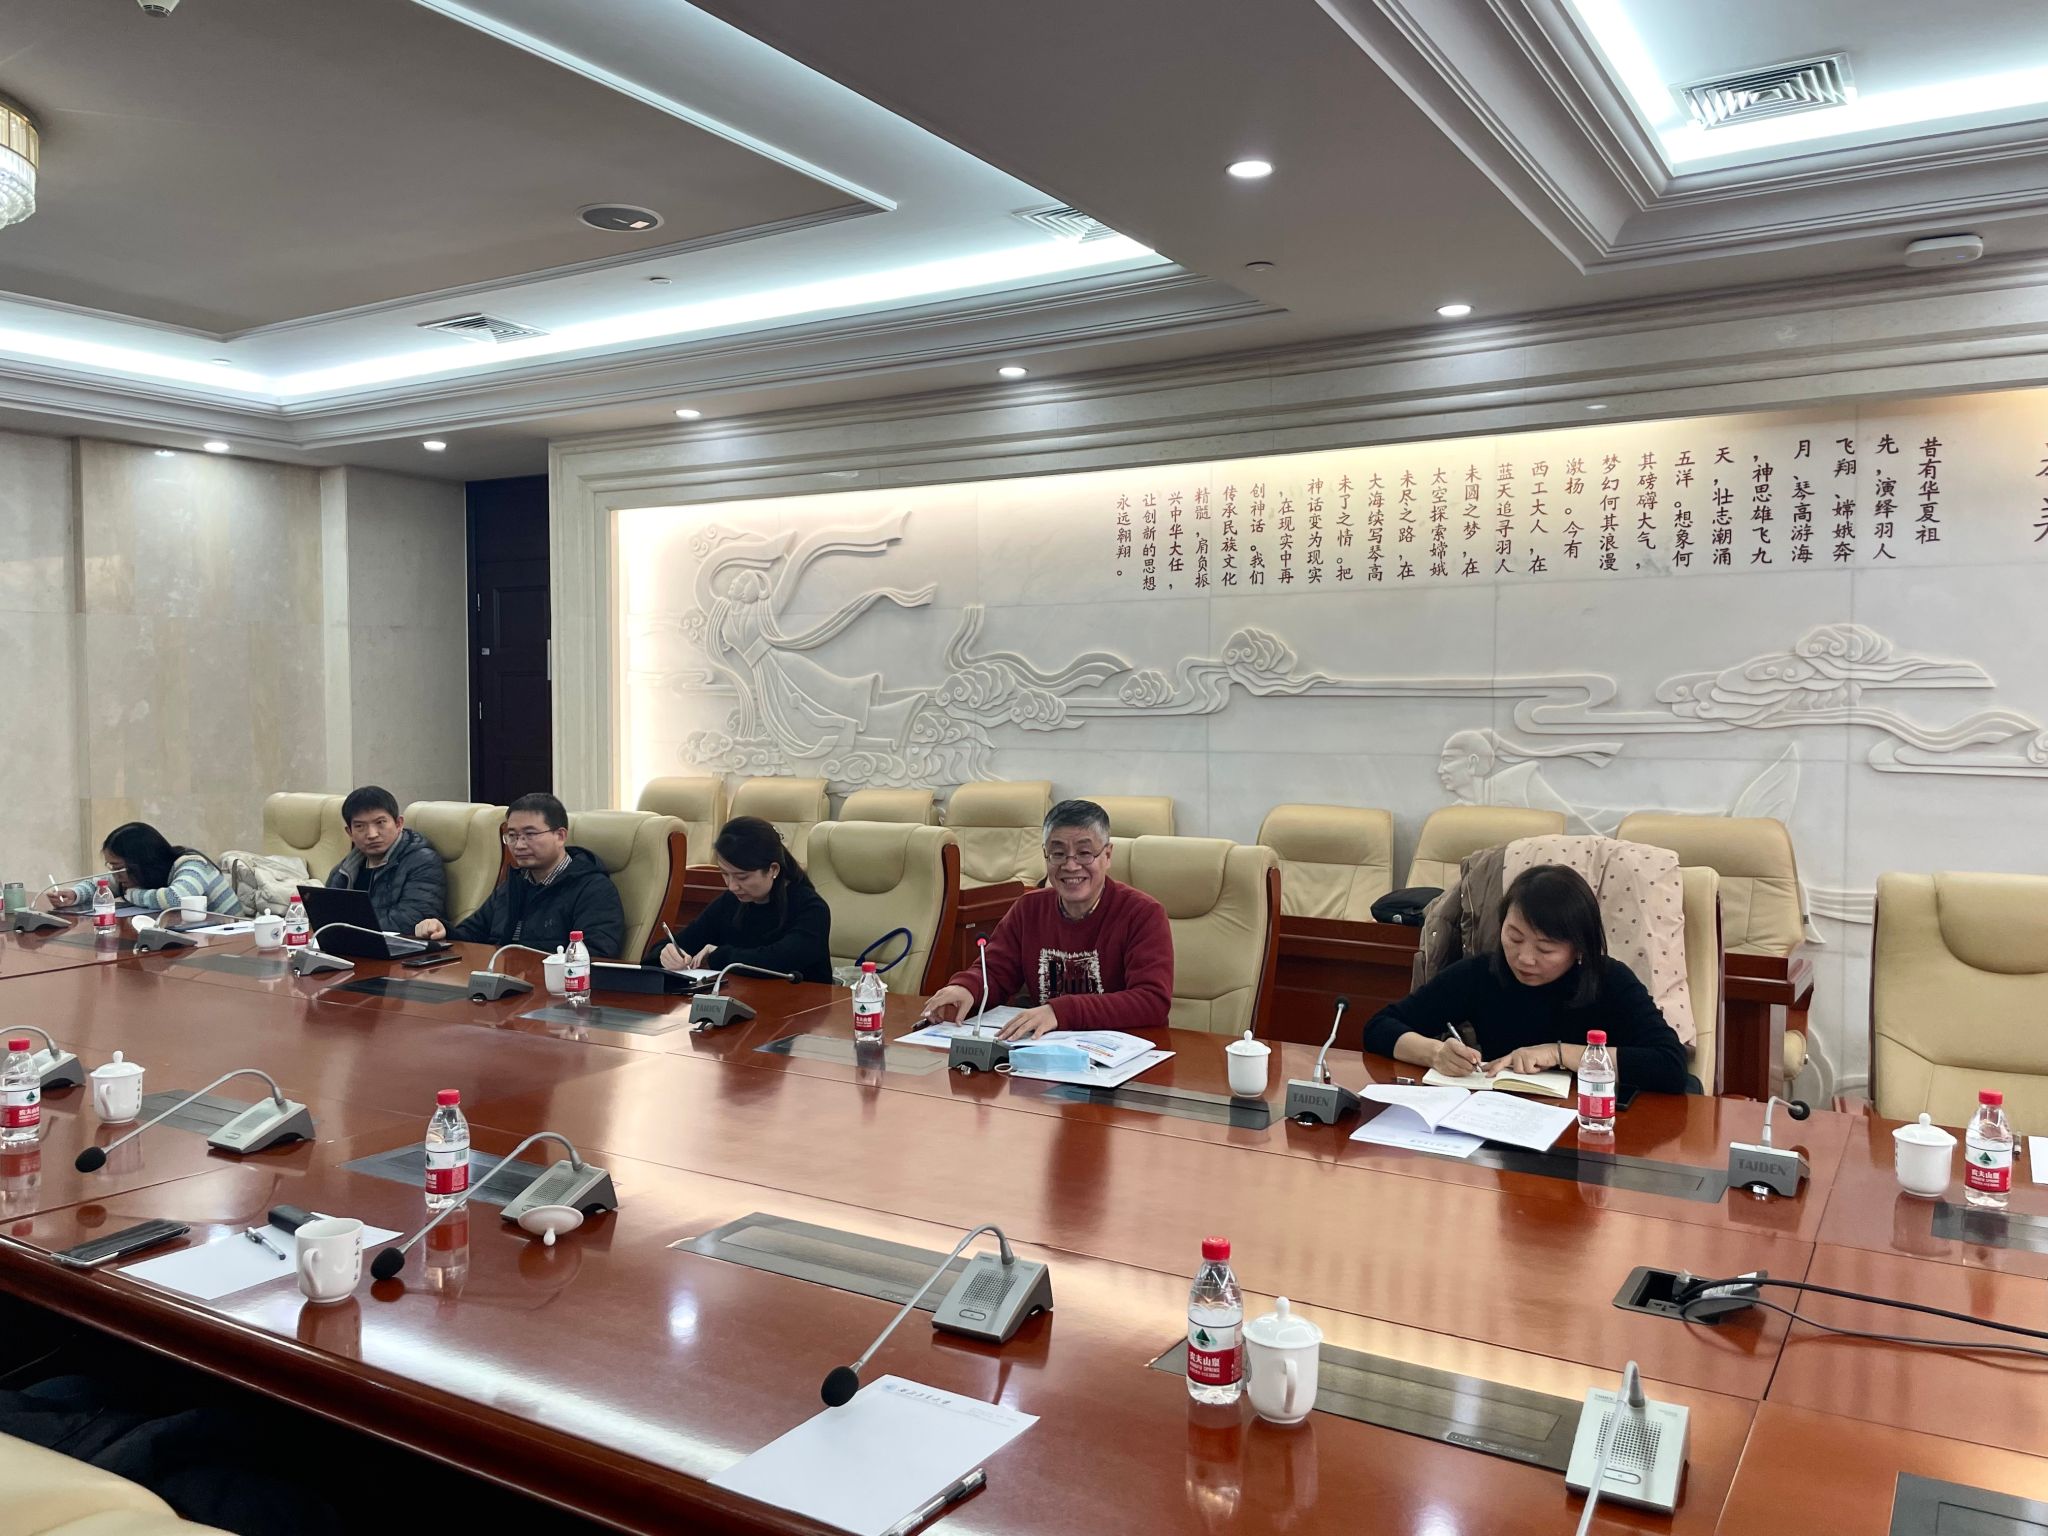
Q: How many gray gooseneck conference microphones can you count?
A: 13